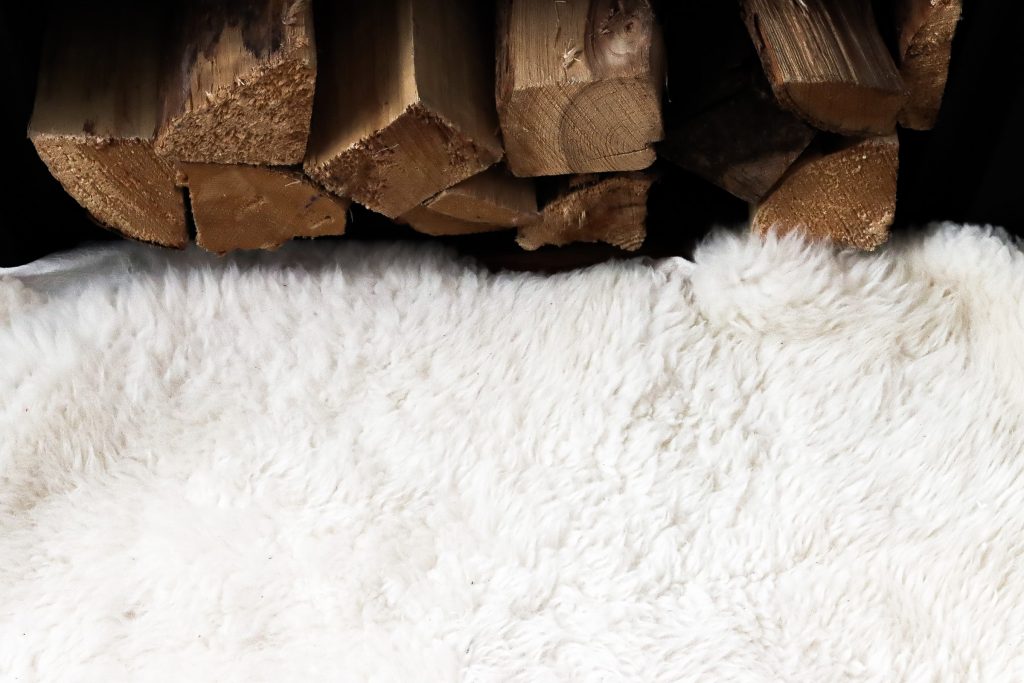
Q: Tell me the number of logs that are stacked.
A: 11